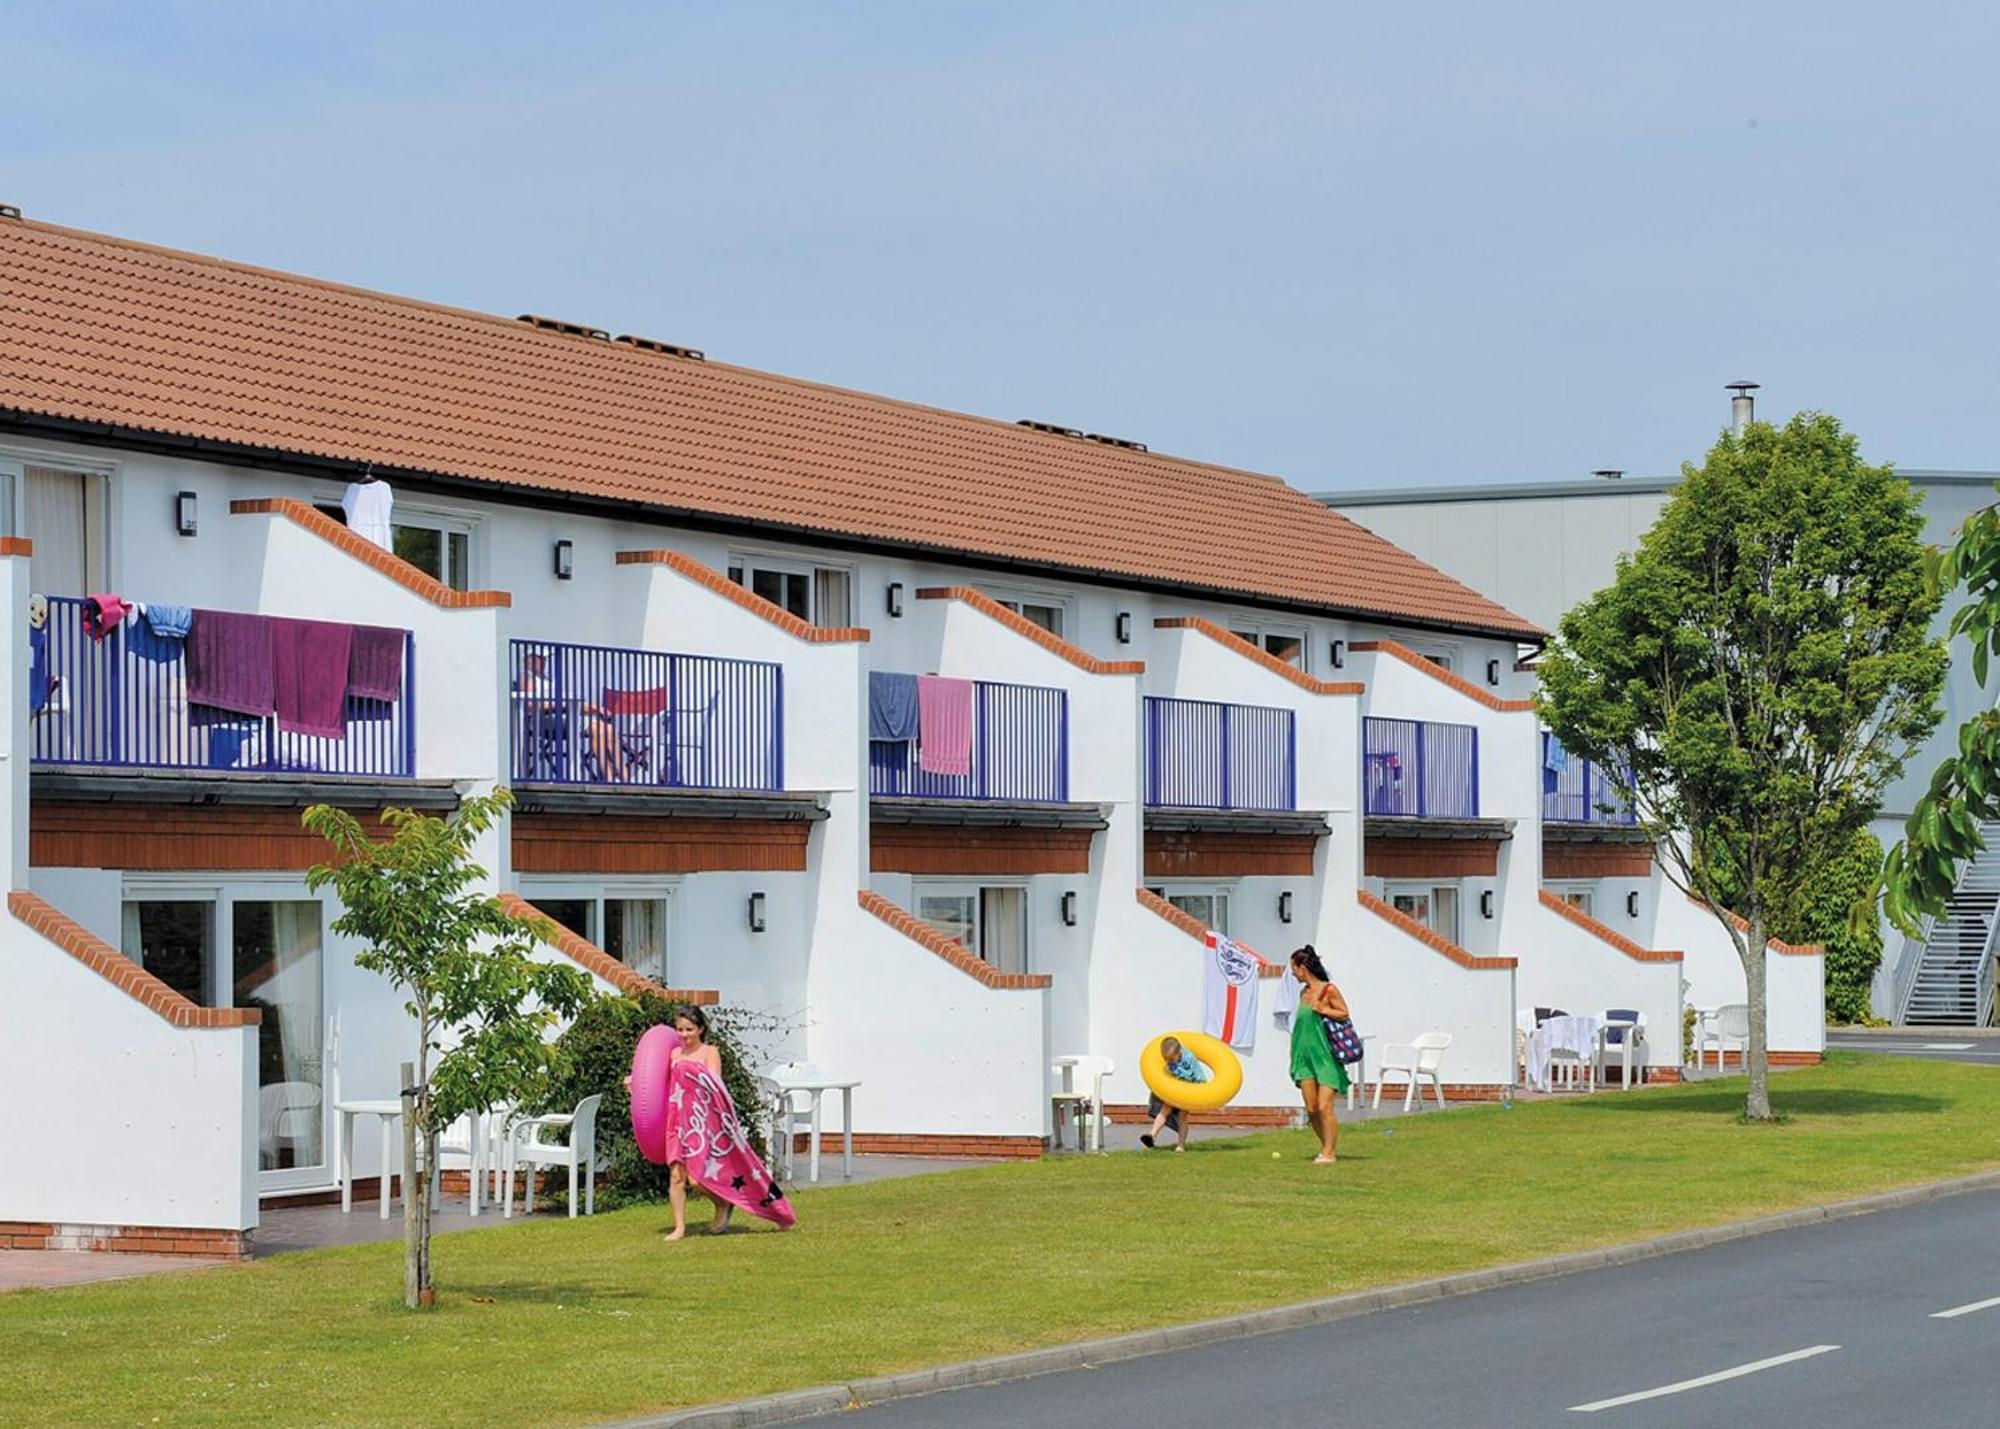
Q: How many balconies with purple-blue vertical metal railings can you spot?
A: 6